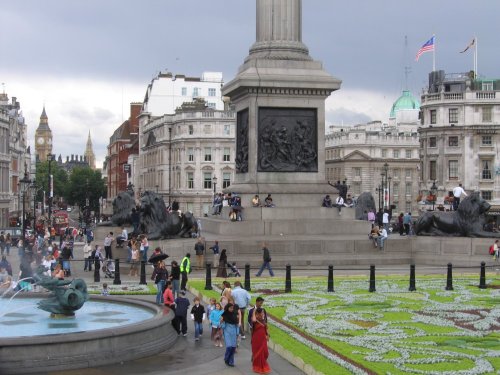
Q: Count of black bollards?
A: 11